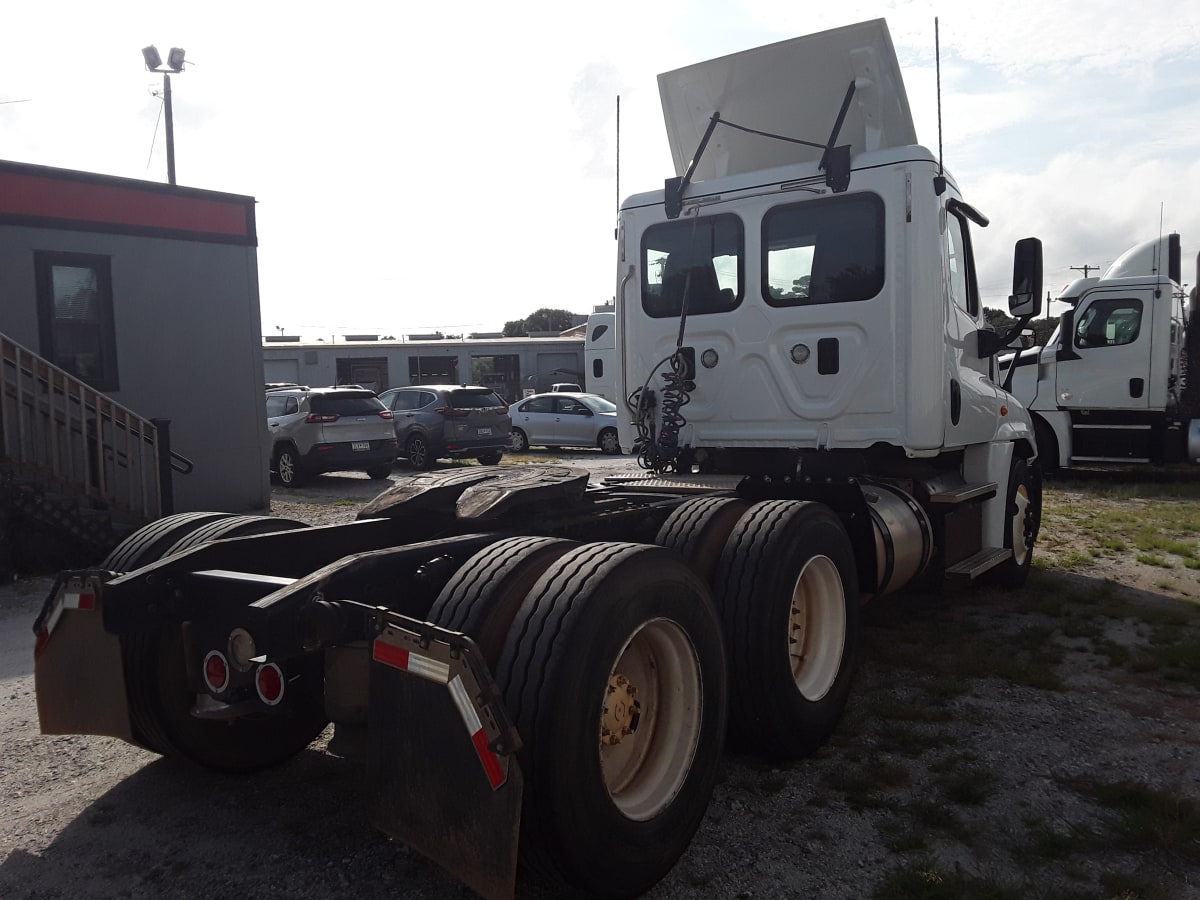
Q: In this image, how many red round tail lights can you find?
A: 2